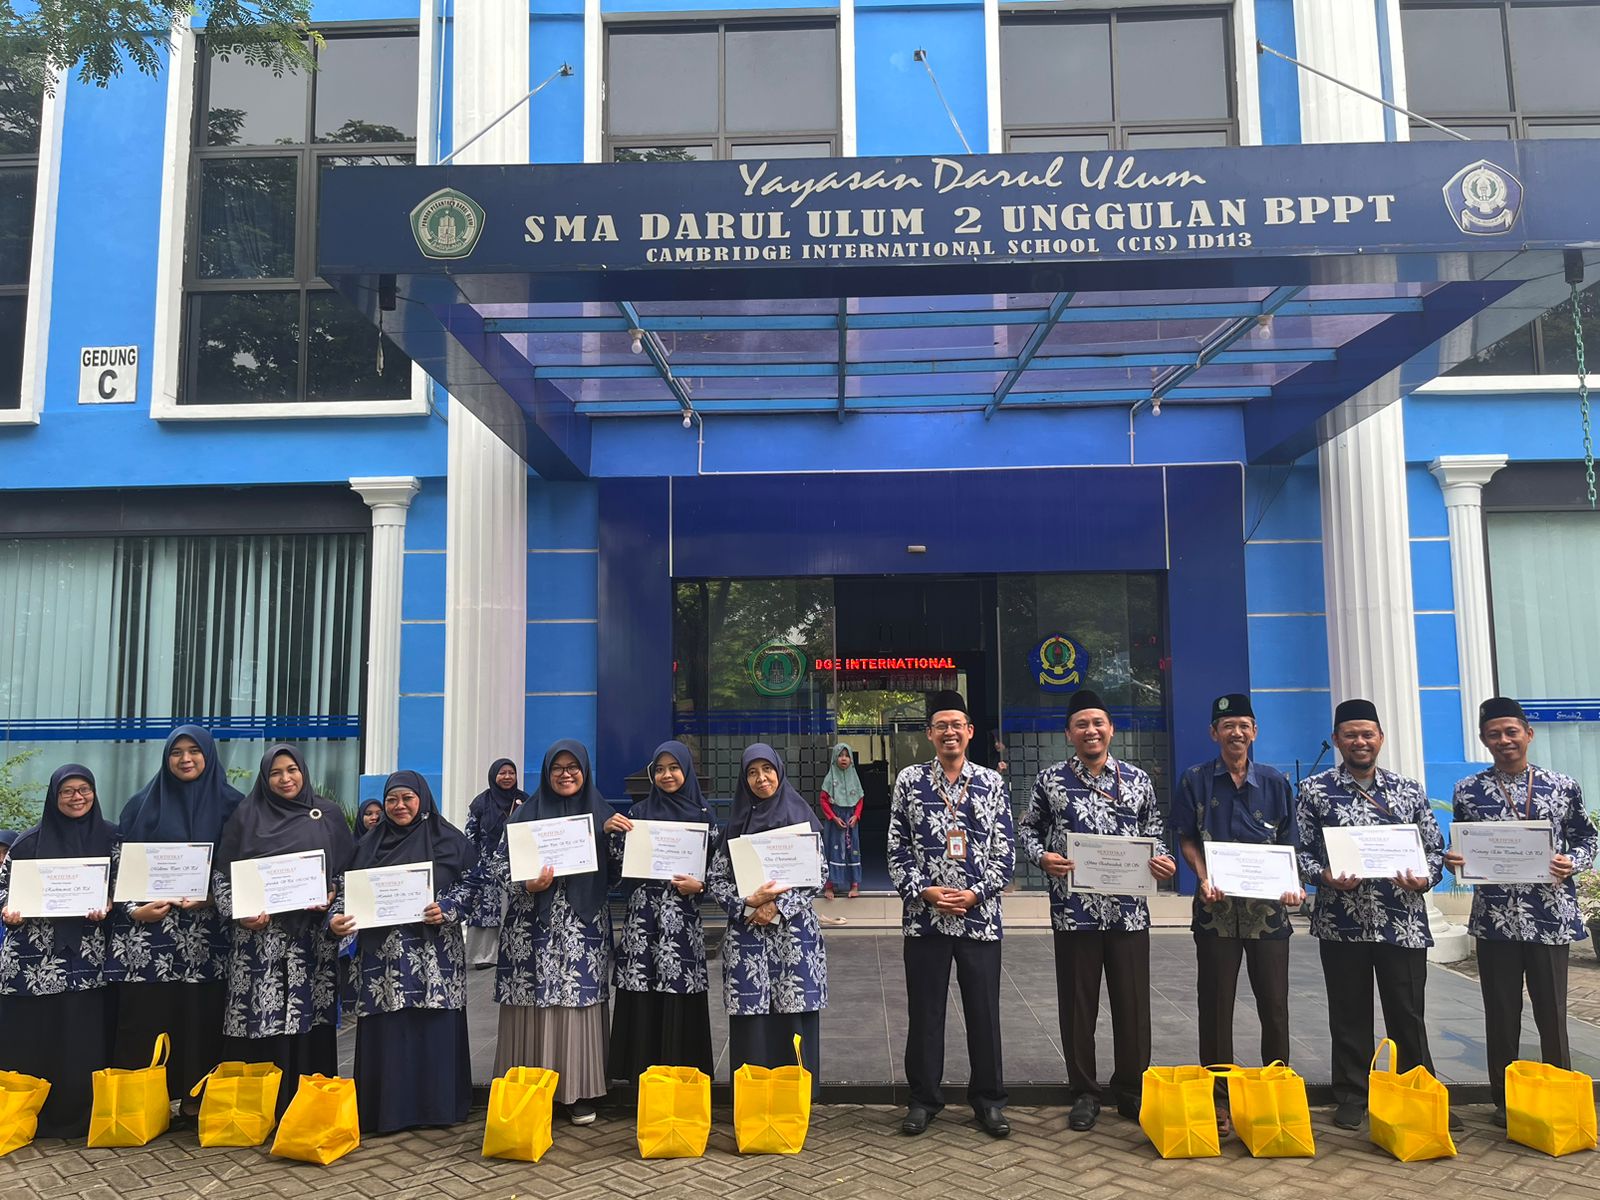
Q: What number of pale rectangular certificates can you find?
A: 11